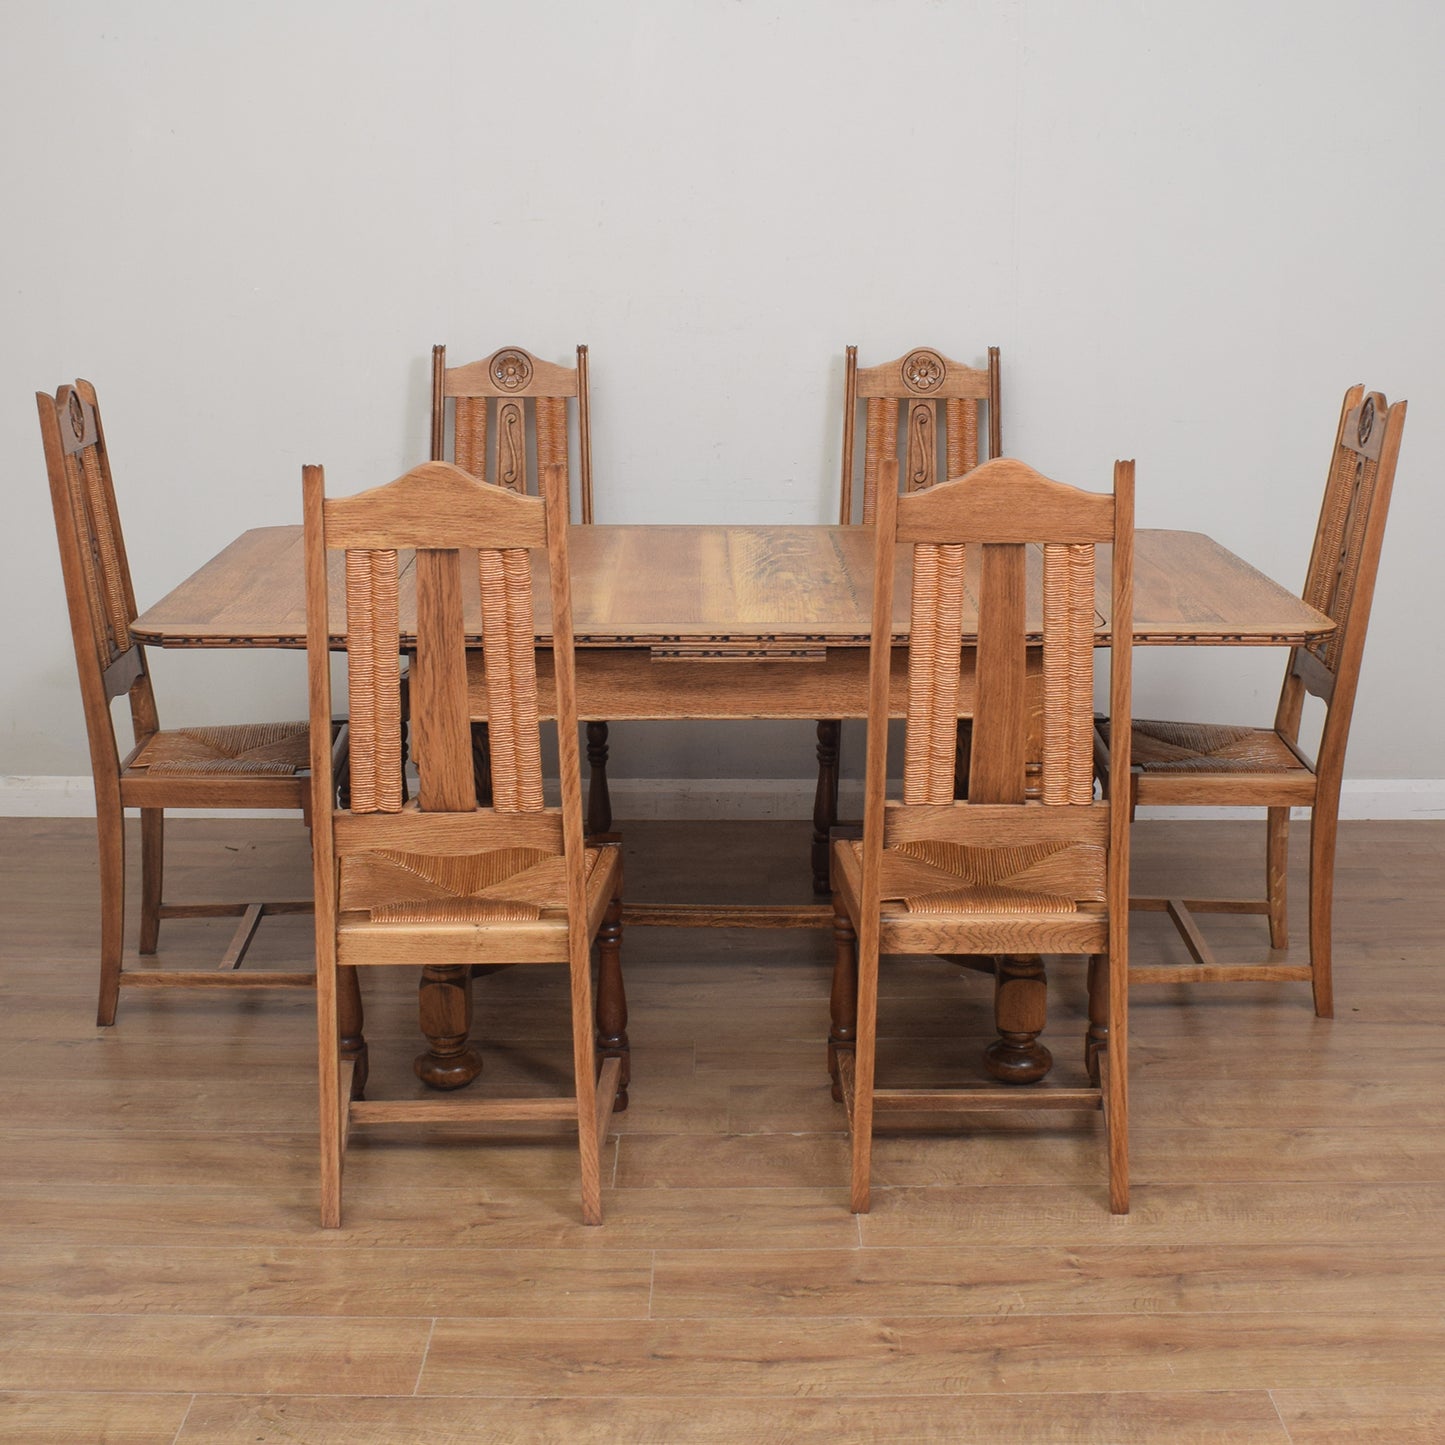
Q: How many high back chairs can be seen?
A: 6